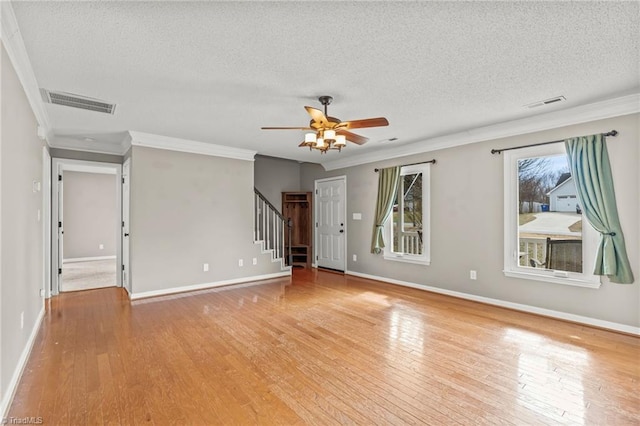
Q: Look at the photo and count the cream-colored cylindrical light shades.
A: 4